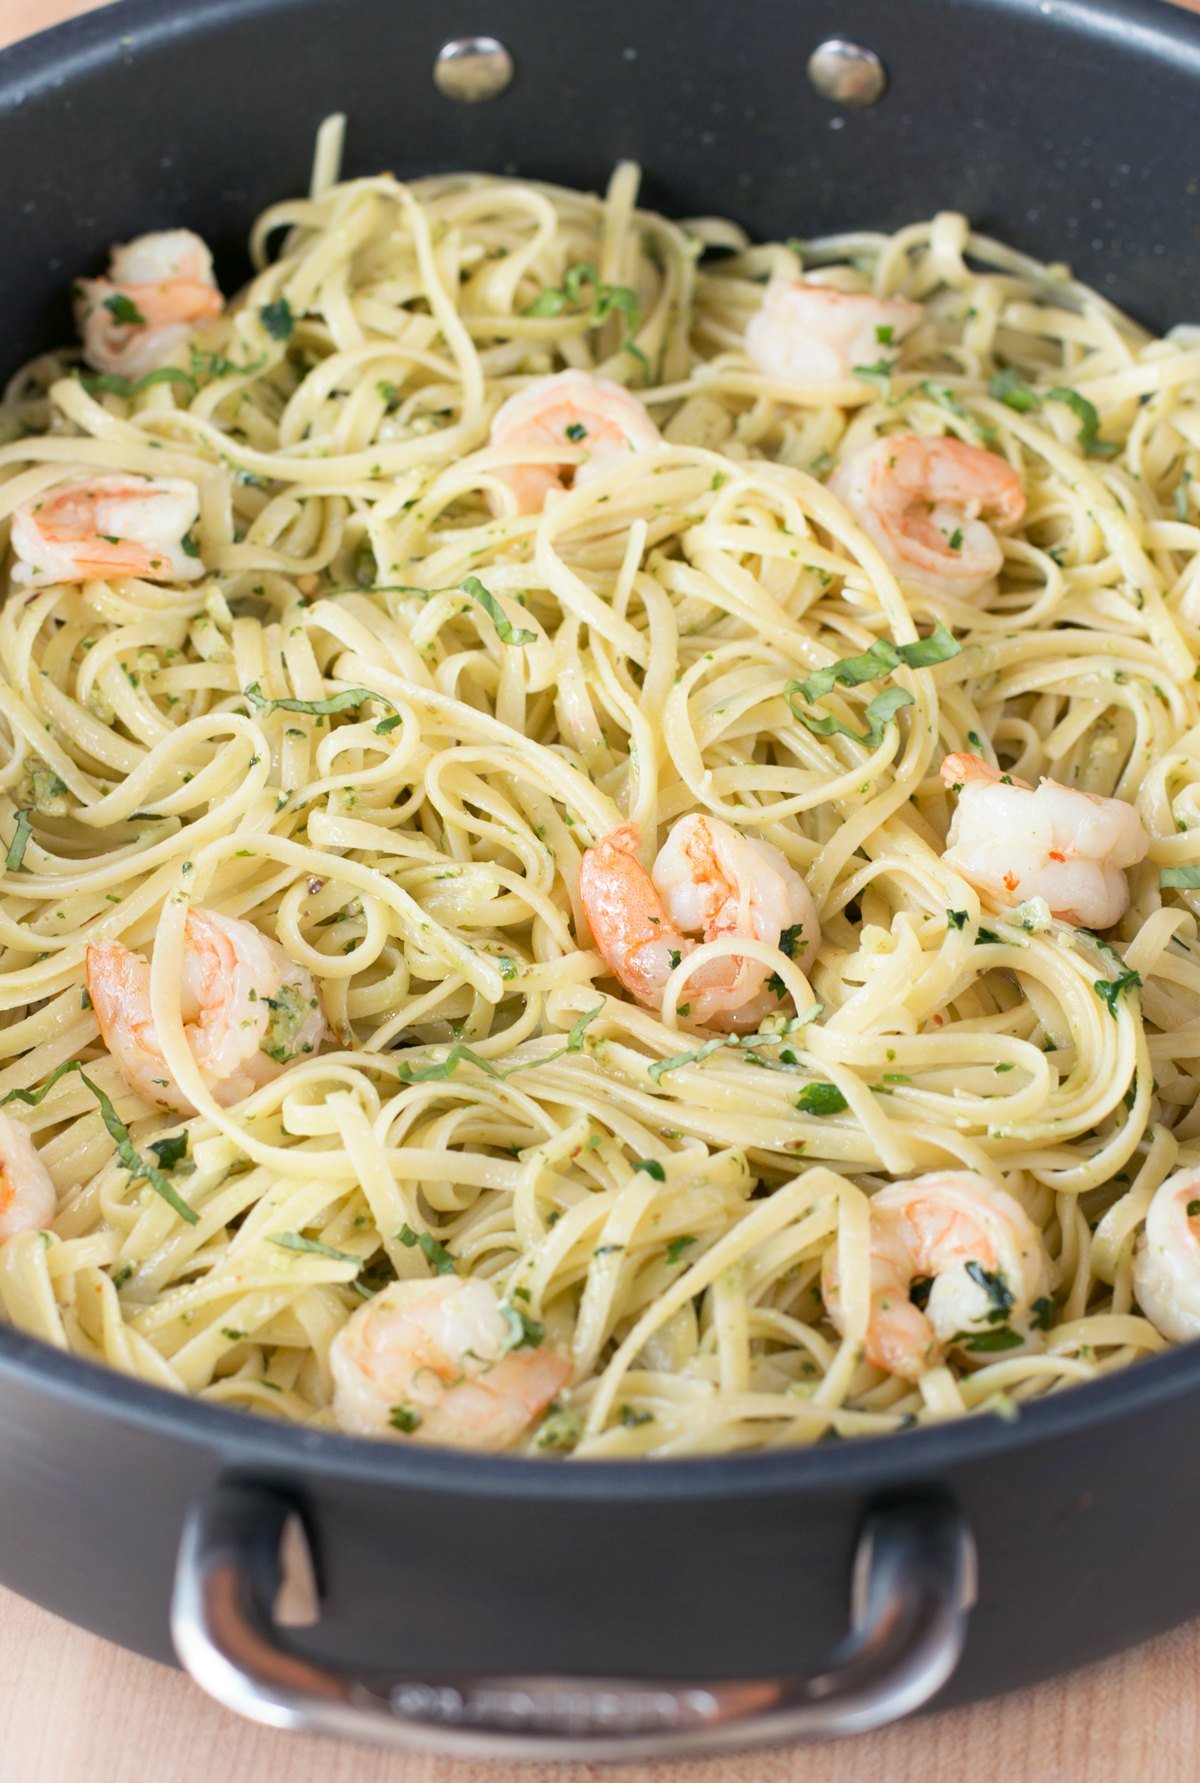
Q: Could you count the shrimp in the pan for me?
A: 12